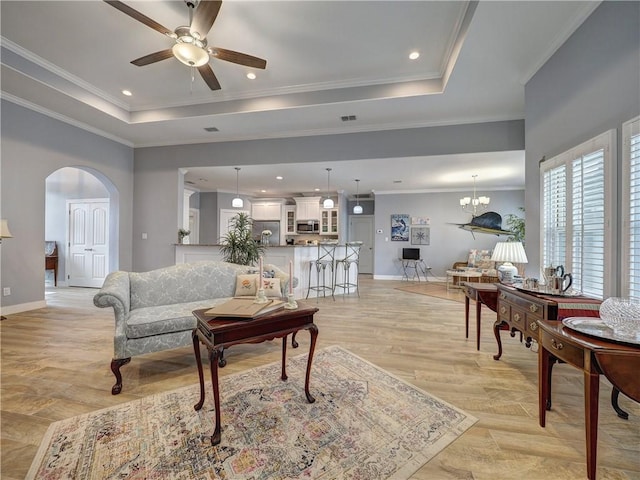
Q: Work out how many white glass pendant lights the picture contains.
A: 3